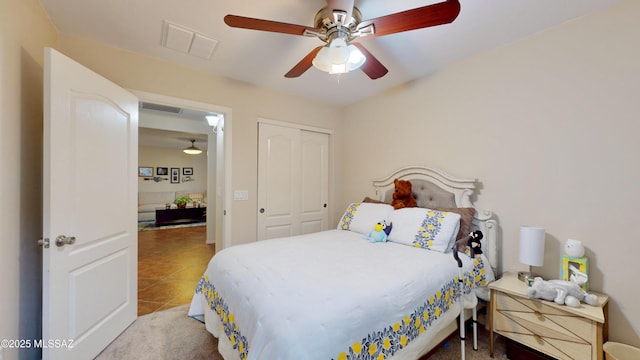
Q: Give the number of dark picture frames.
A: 3